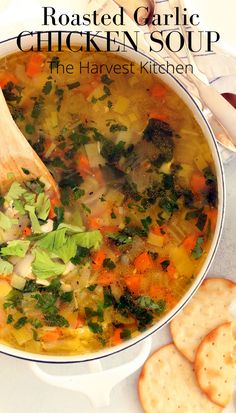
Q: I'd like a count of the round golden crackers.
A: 3